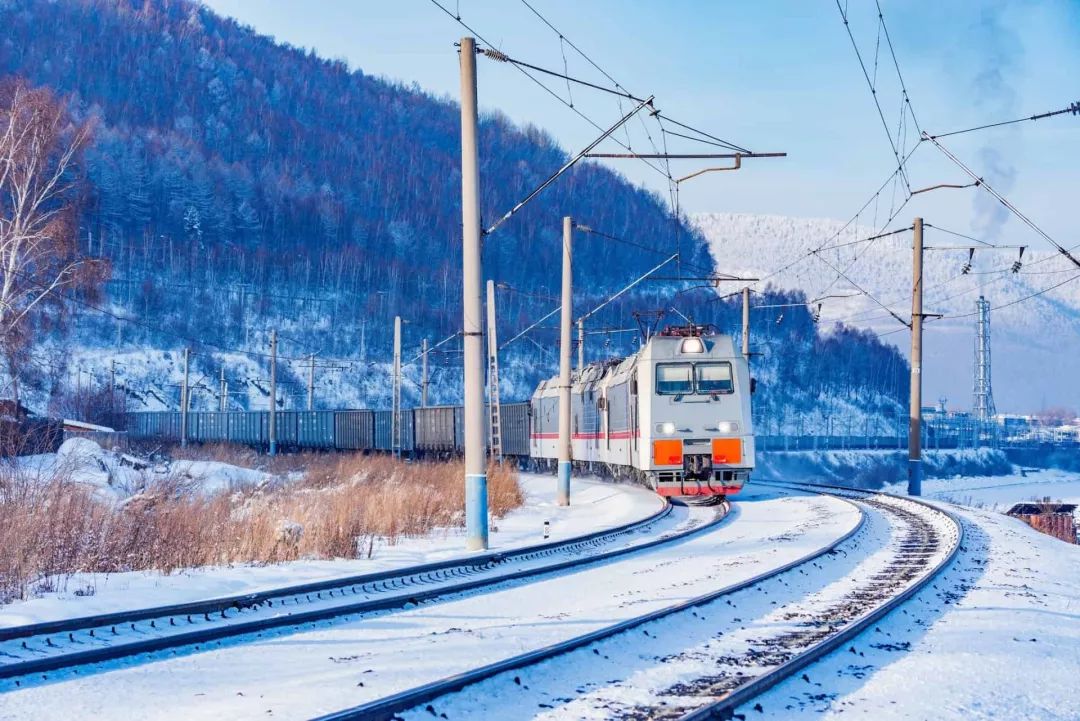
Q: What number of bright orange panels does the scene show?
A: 2